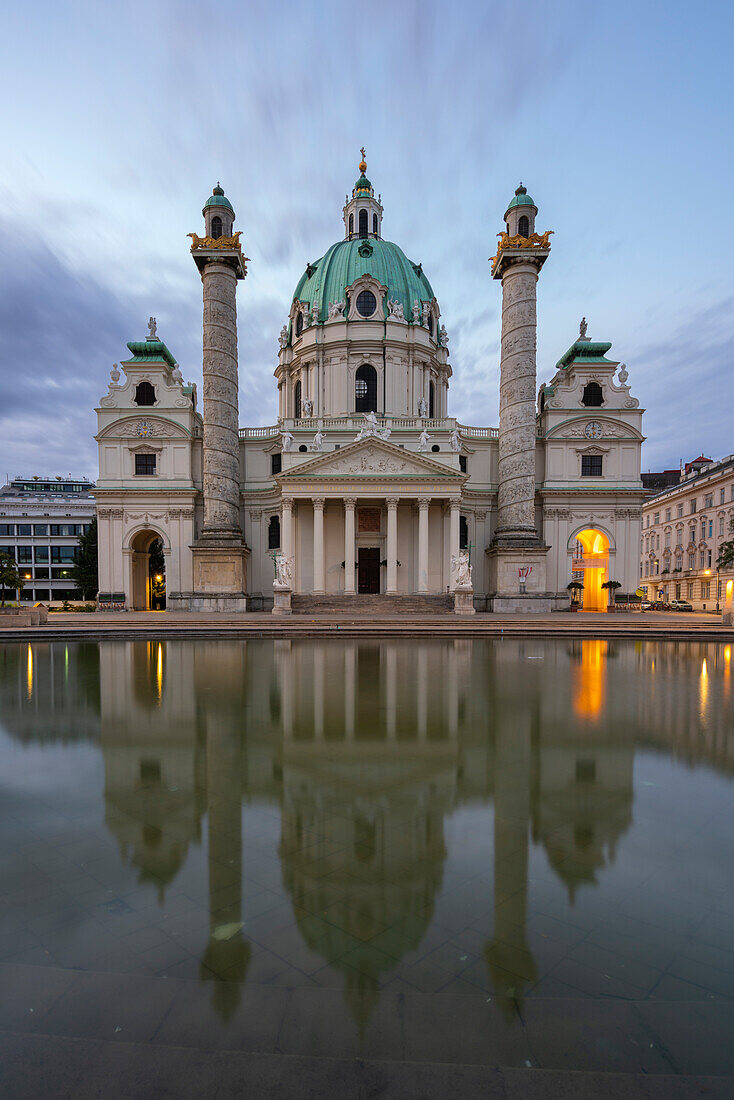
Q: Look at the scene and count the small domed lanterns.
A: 3